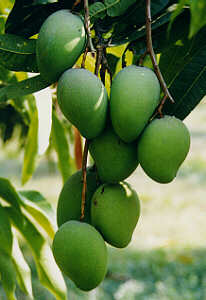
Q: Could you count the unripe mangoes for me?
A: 8